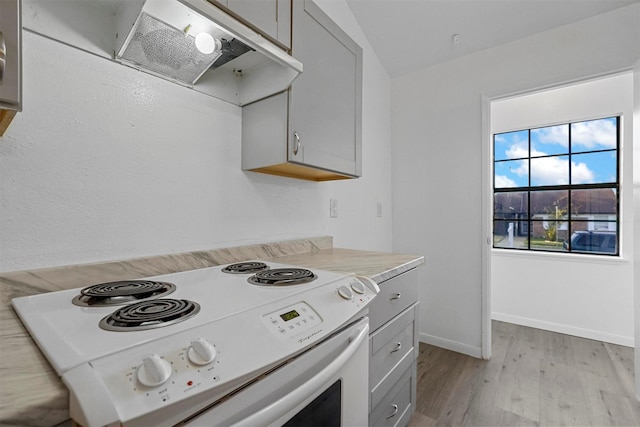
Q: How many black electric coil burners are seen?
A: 4